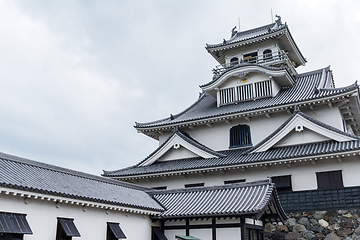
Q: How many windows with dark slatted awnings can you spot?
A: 3